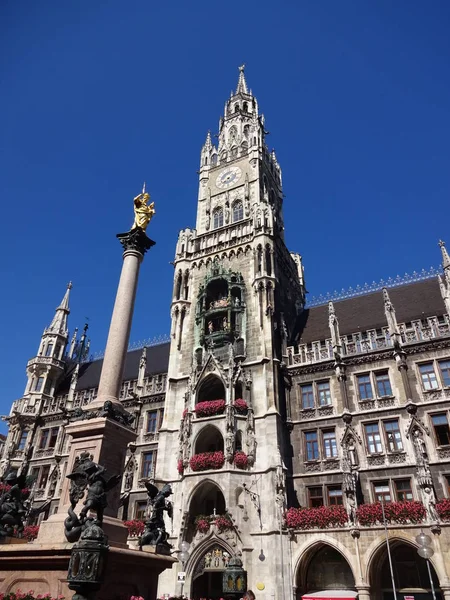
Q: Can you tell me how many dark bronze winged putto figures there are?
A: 3